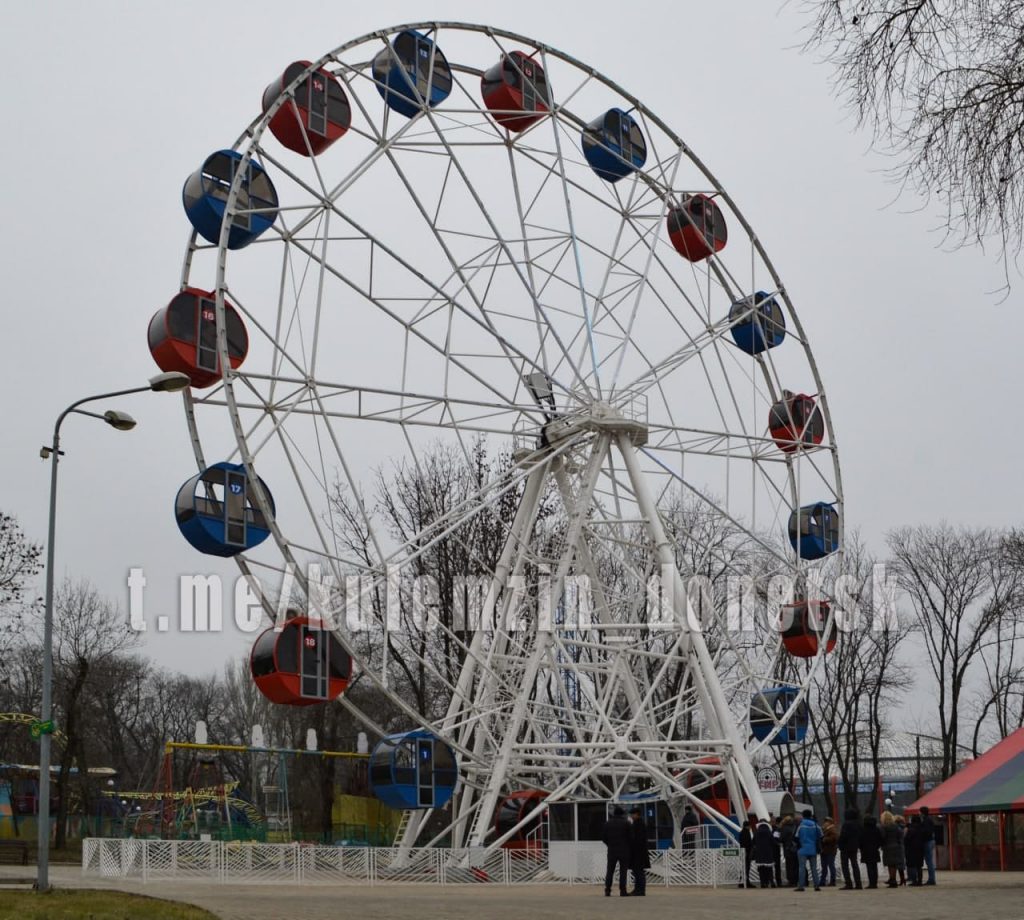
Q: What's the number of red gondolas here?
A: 9